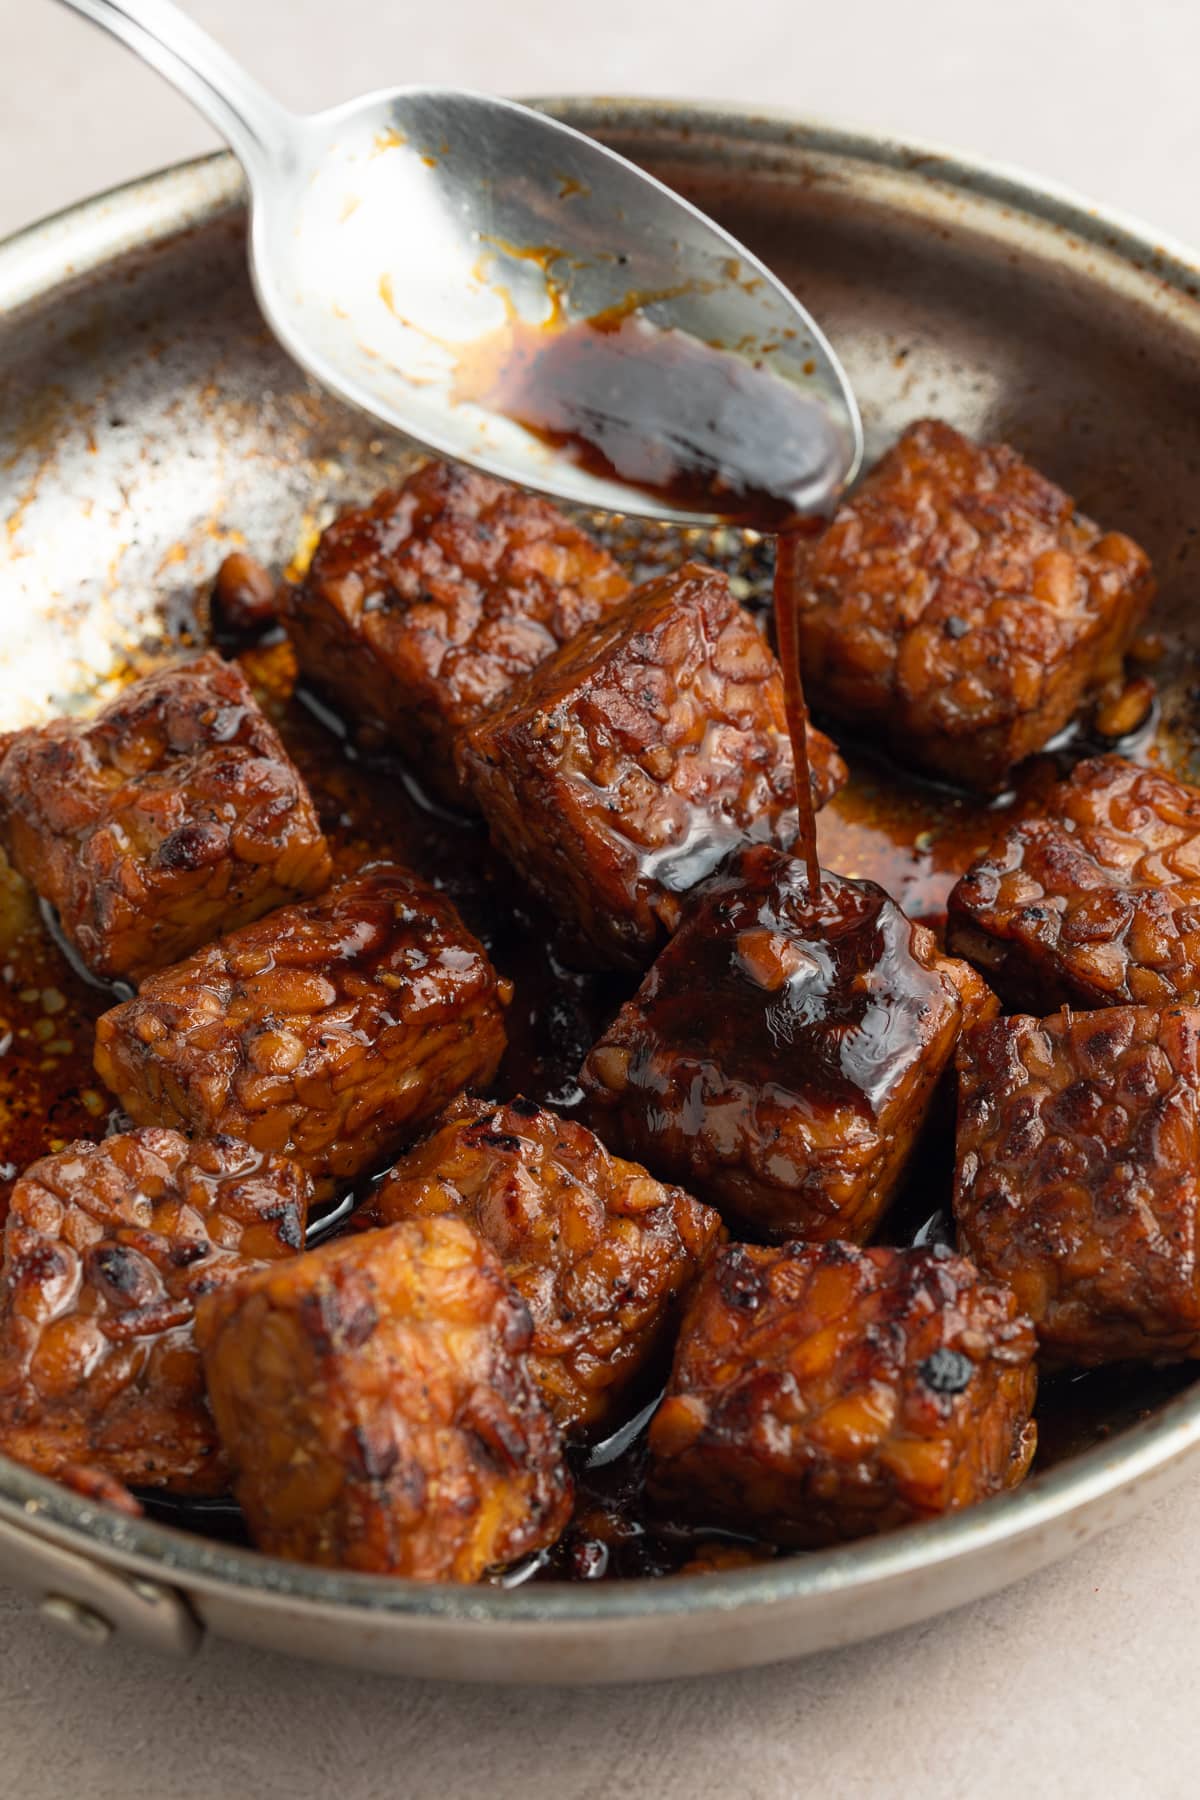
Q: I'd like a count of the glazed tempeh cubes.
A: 12